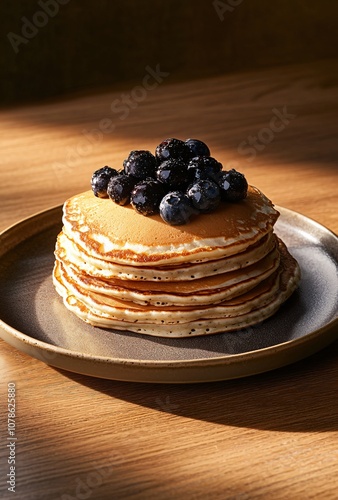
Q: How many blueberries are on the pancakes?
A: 11